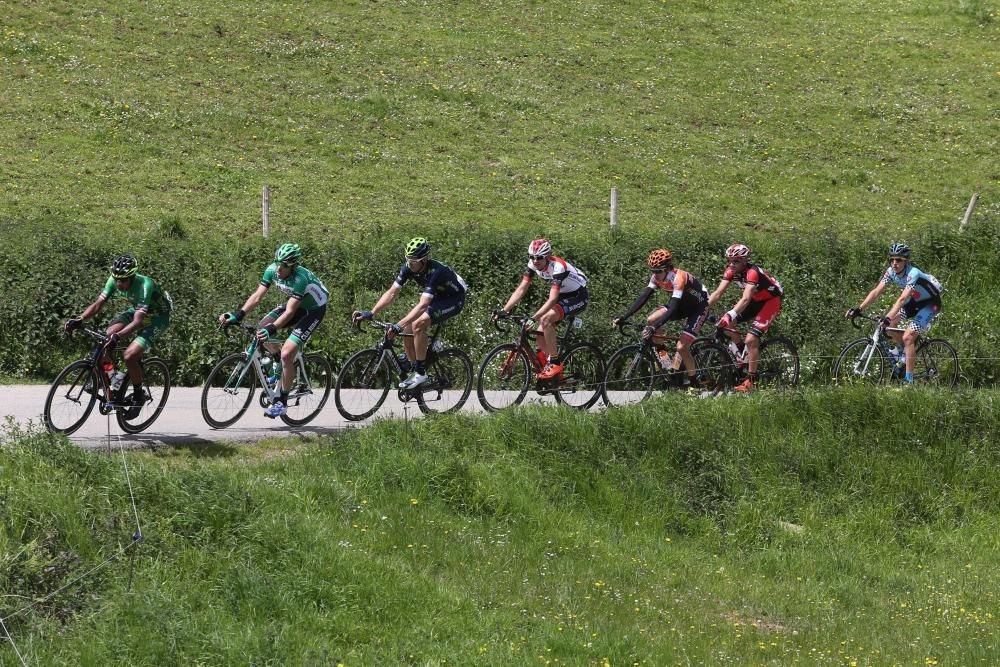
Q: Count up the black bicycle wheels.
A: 14